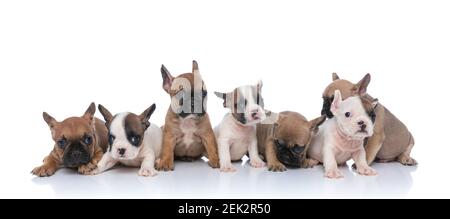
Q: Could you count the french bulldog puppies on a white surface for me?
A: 7